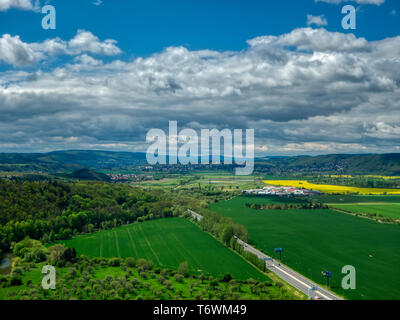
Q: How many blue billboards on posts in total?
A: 2